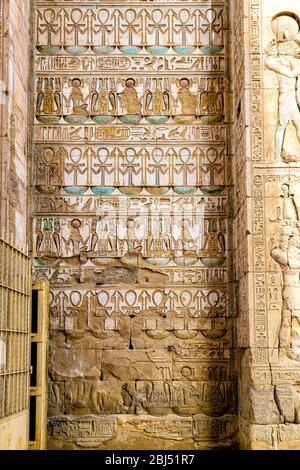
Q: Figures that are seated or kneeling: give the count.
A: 6